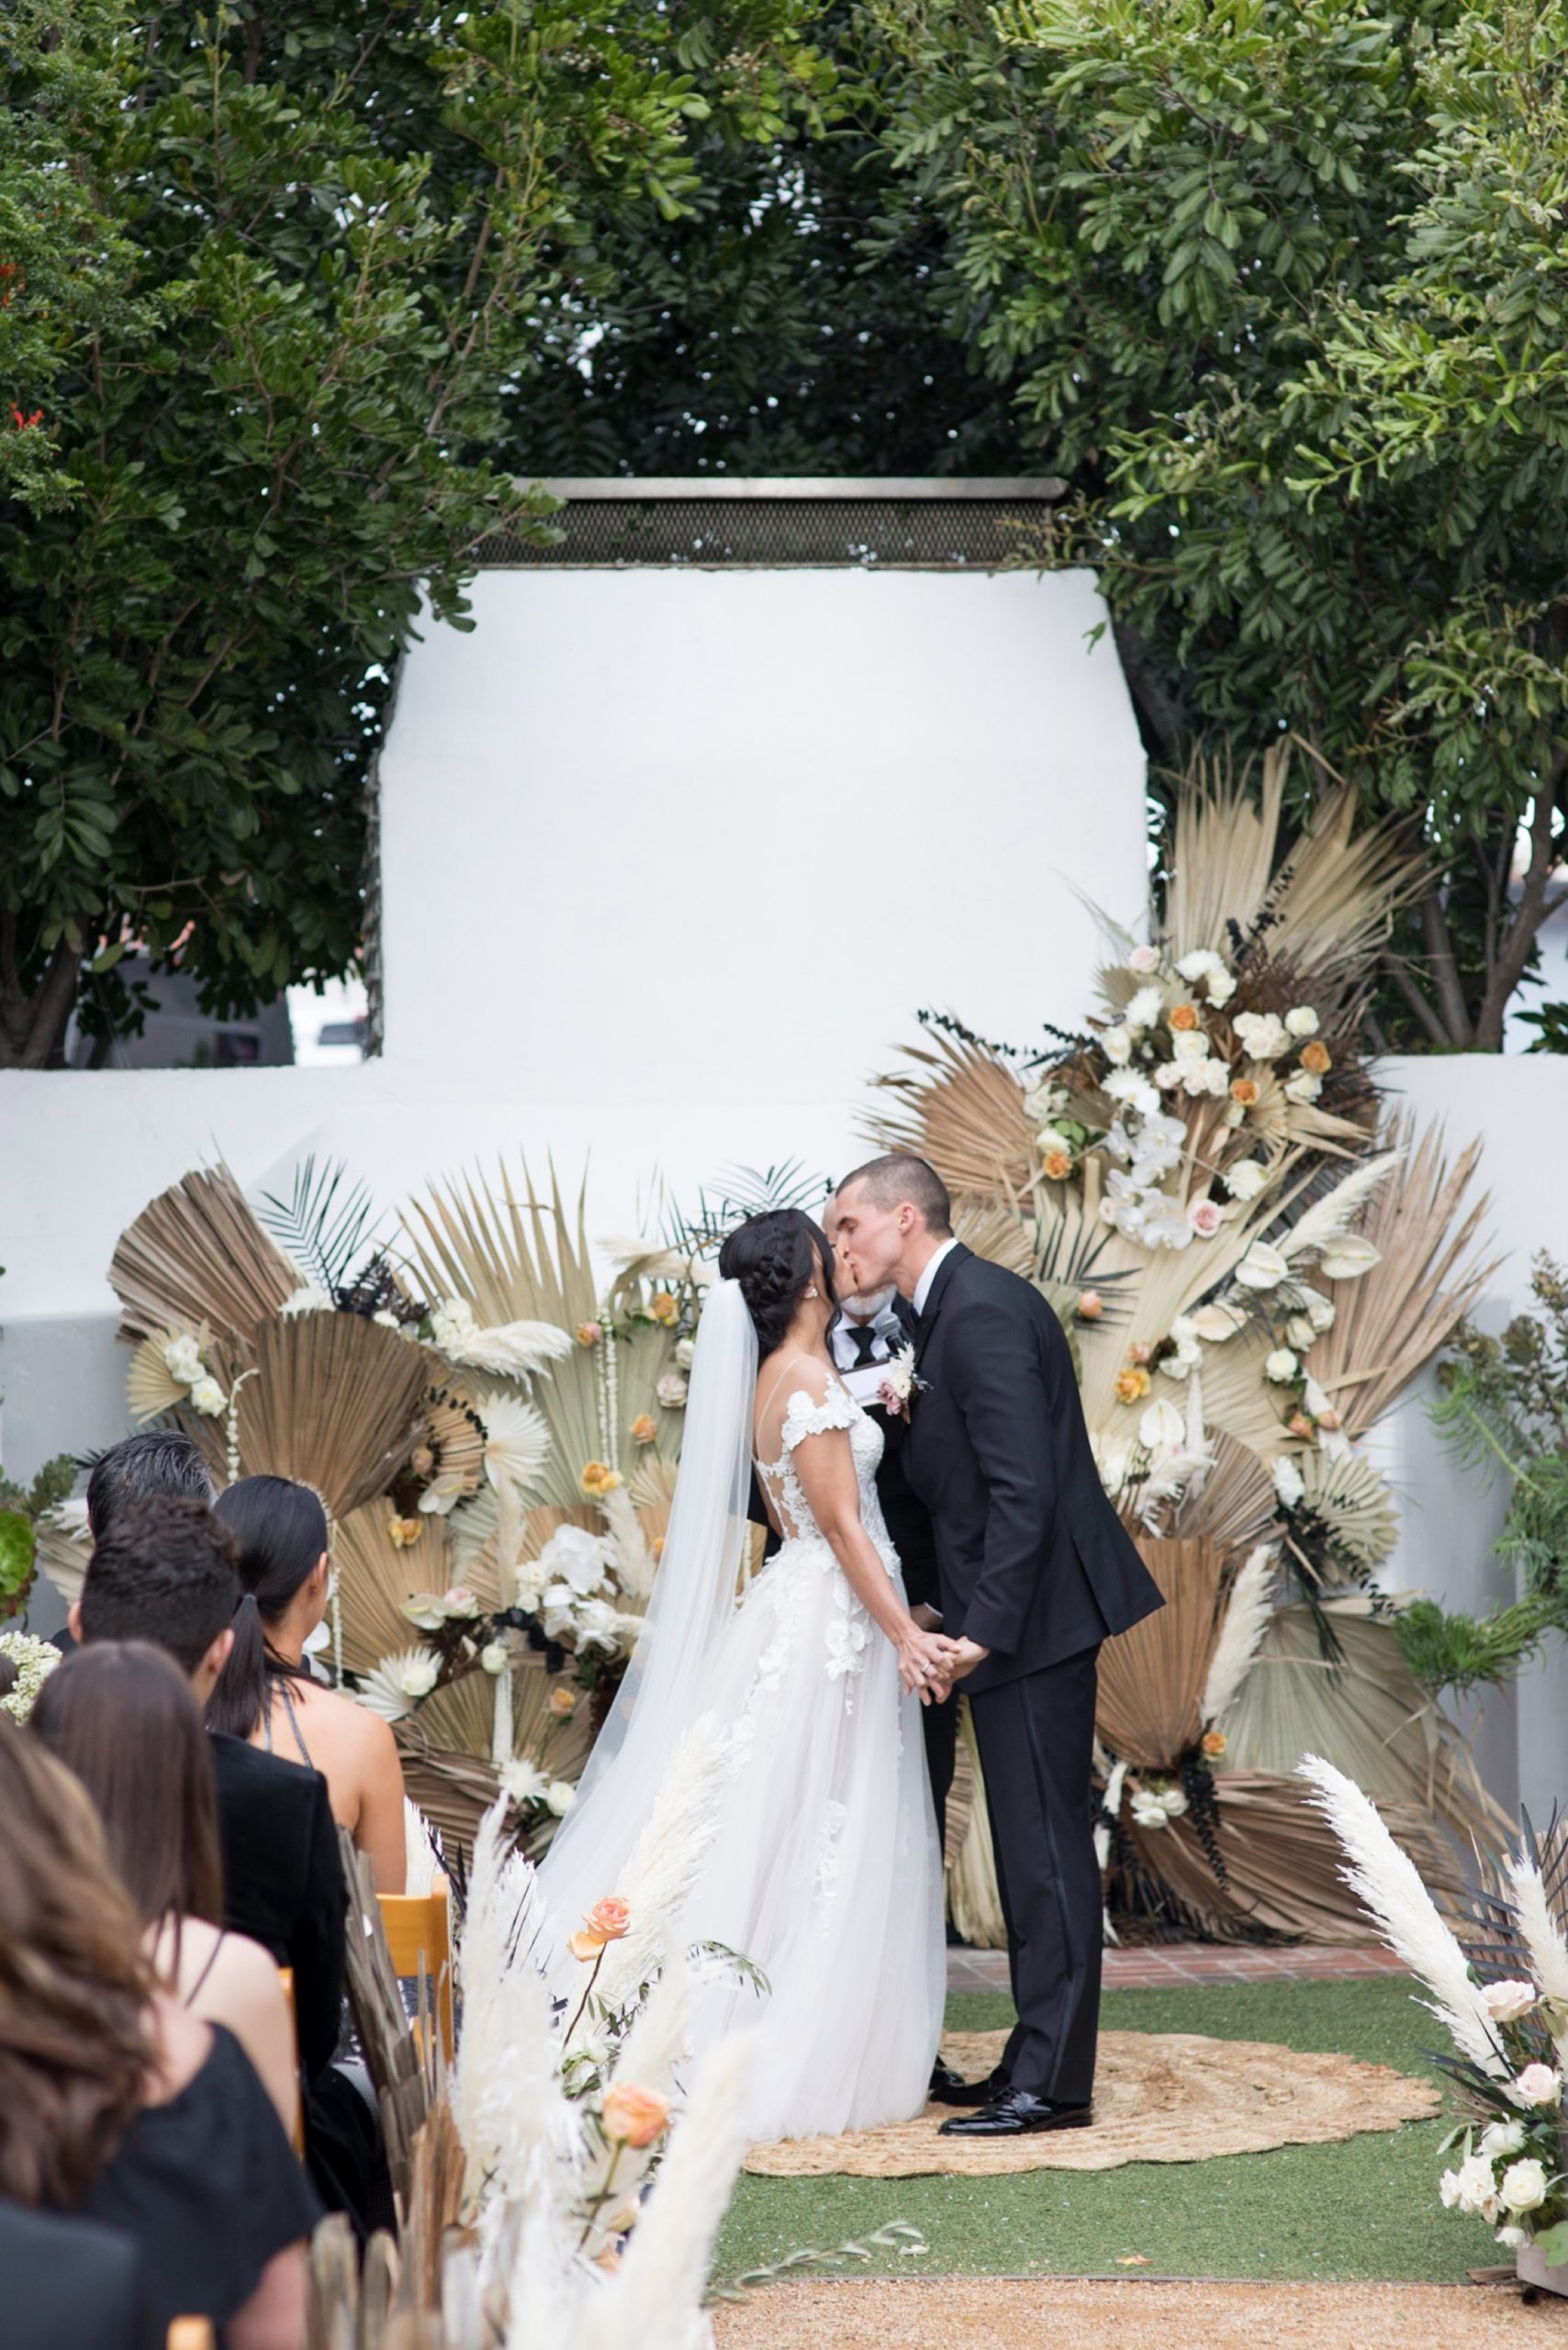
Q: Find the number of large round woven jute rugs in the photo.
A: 1